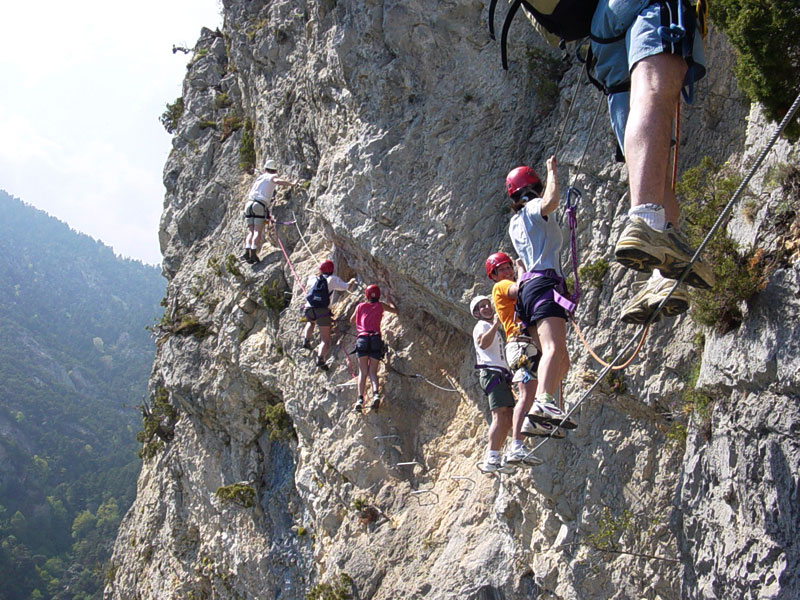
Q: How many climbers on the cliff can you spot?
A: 7